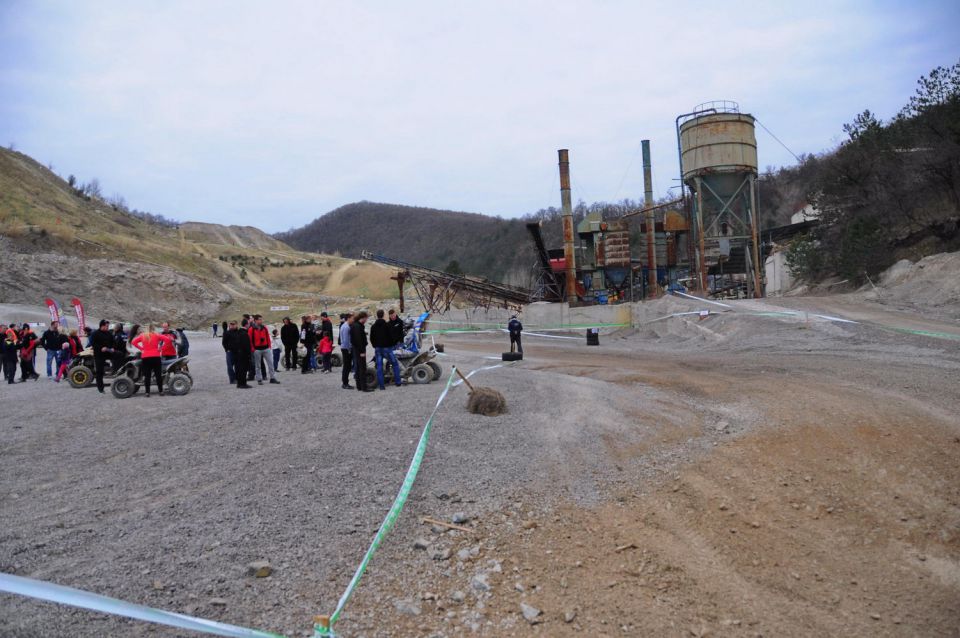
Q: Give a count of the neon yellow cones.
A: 0